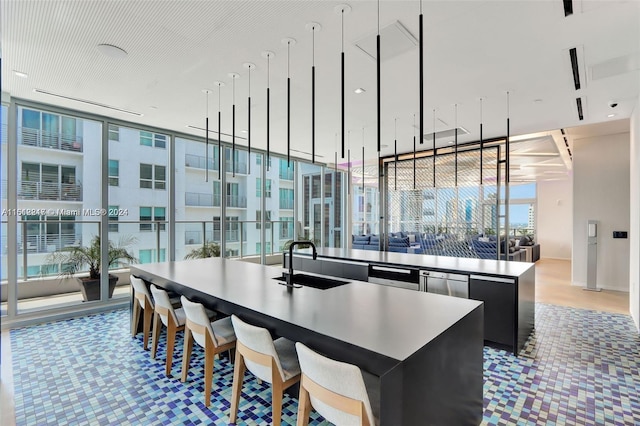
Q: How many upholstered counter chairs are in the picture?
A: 5